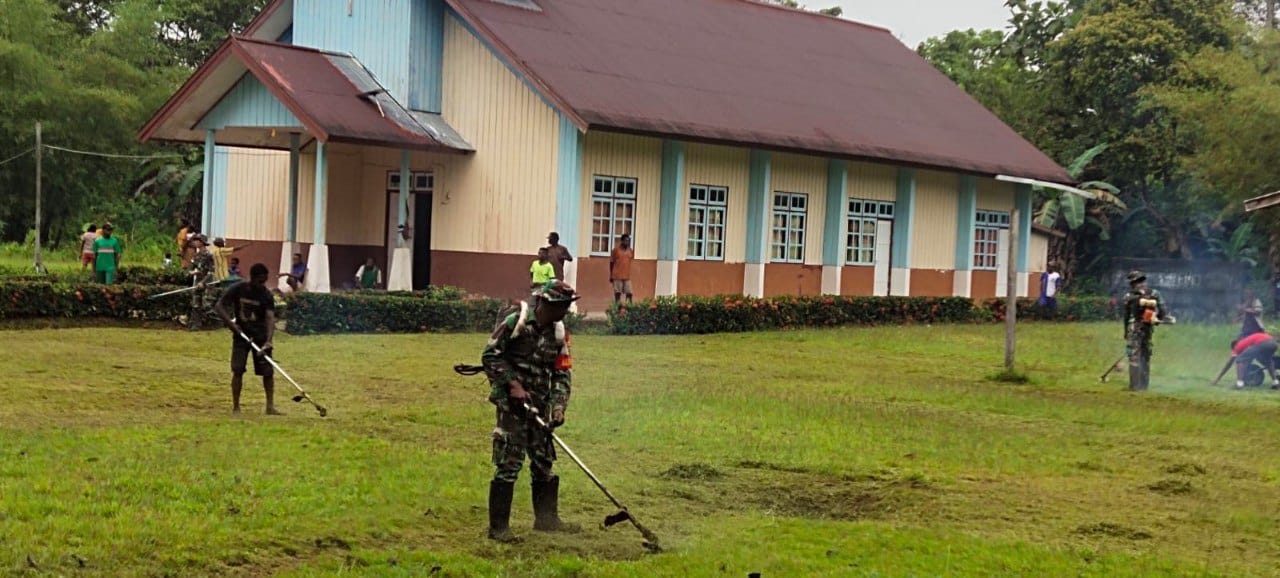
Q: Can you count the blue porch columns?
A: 4